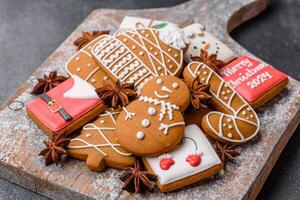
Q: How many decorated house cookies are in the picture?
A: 0